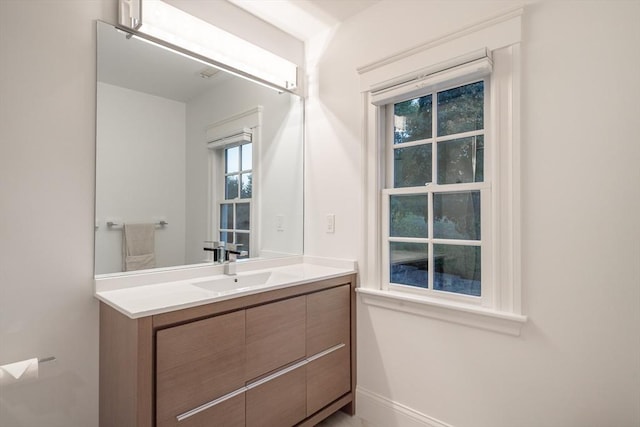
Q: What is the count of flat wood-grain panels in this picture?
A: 6